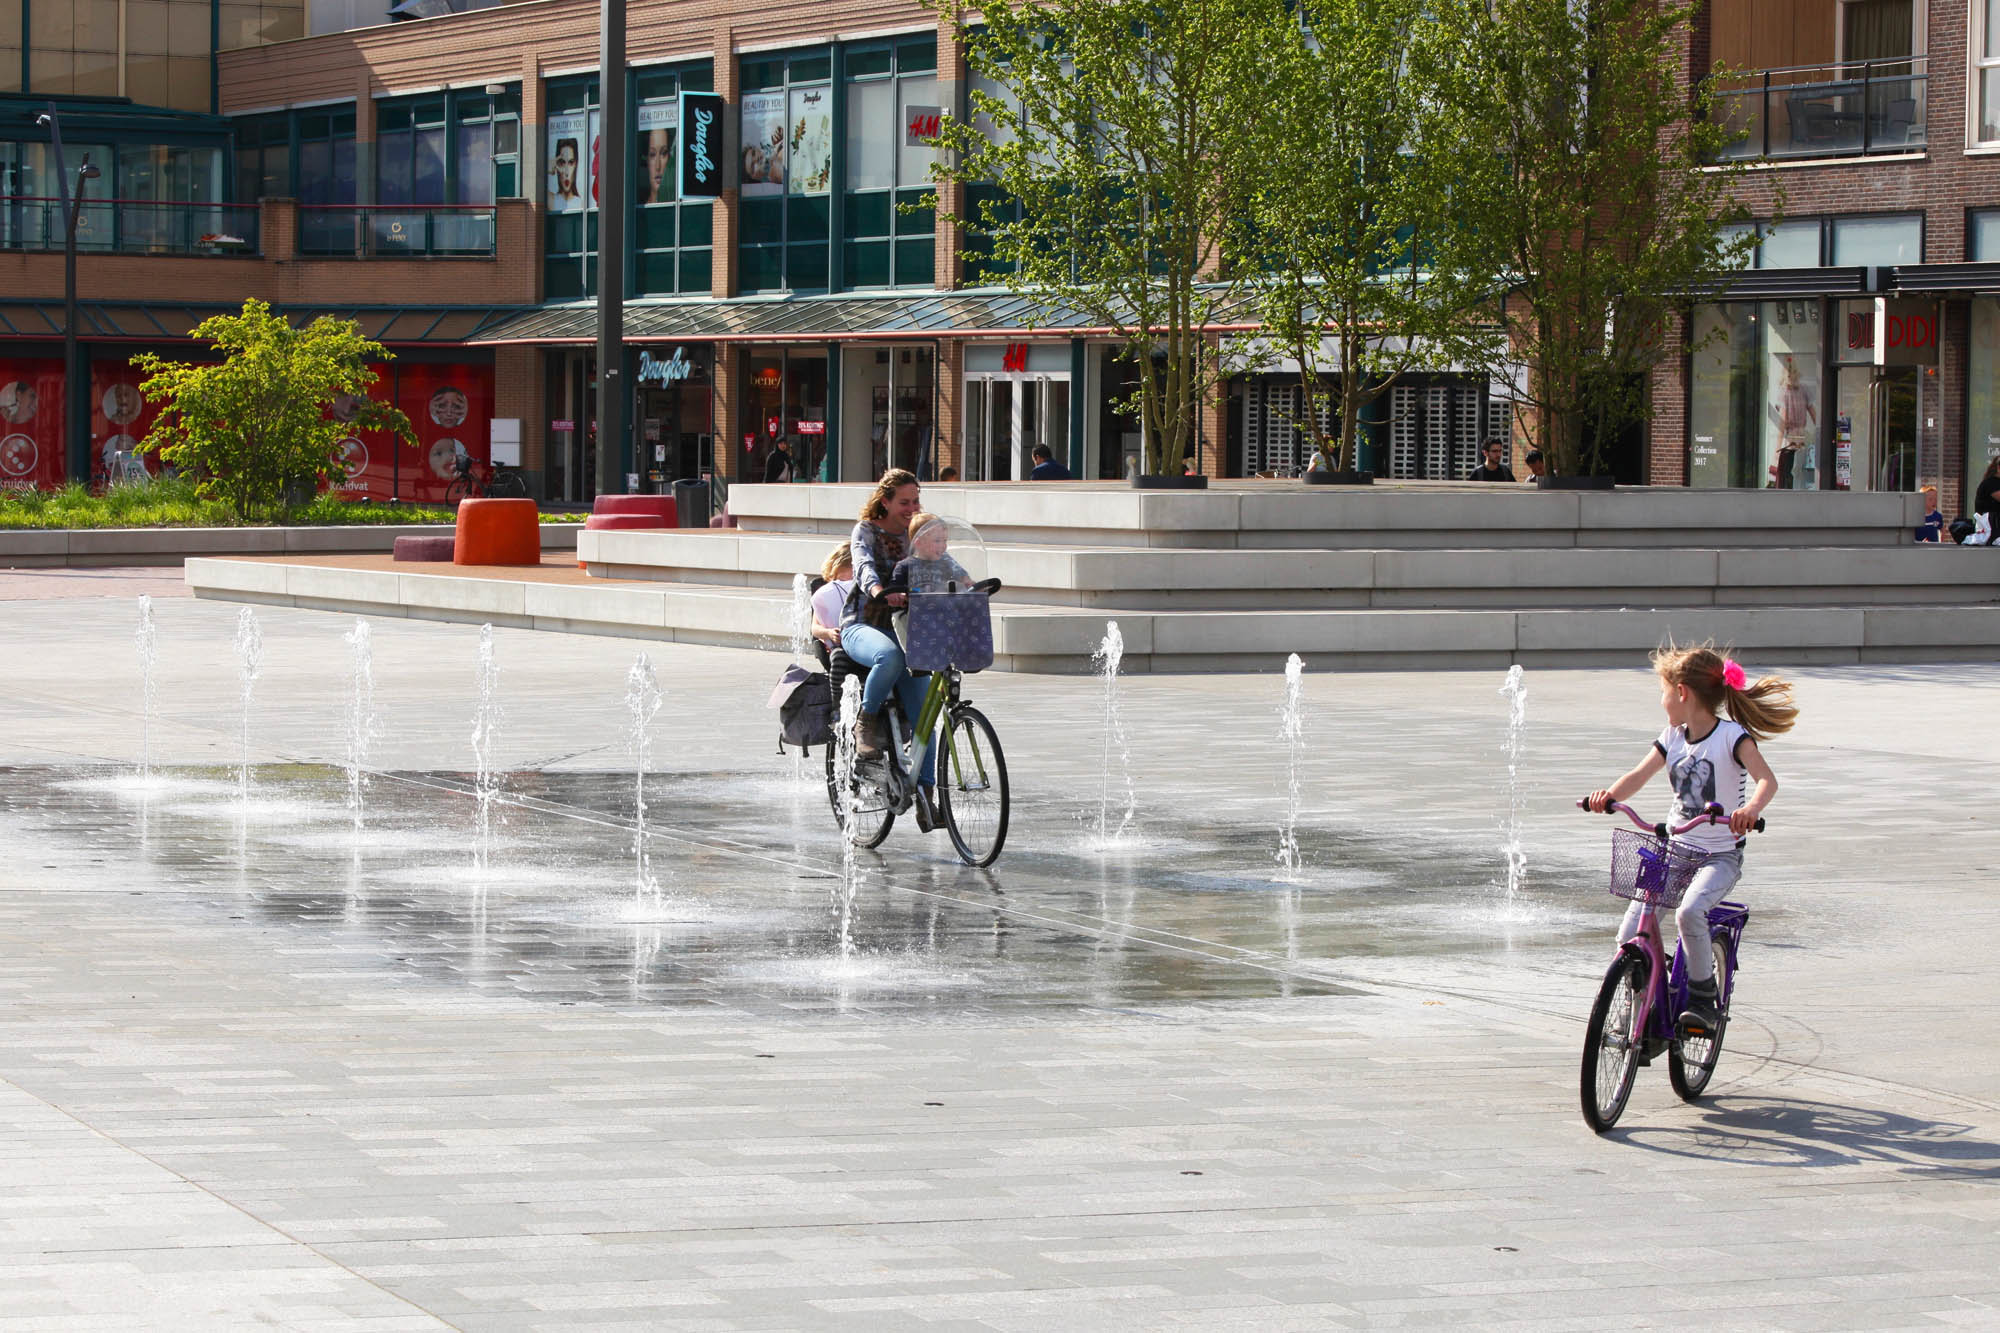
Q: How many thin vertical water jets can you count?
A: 10